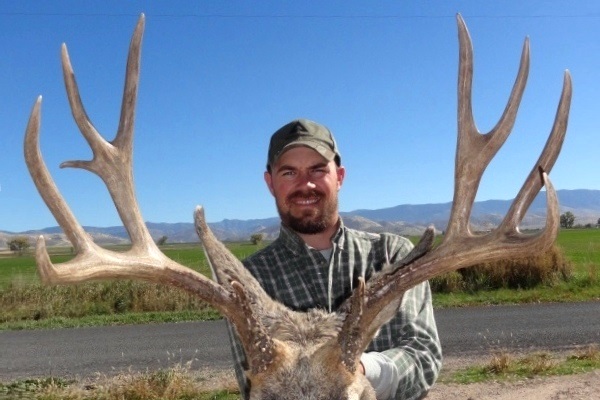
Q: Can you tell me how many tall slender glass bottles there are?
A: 0